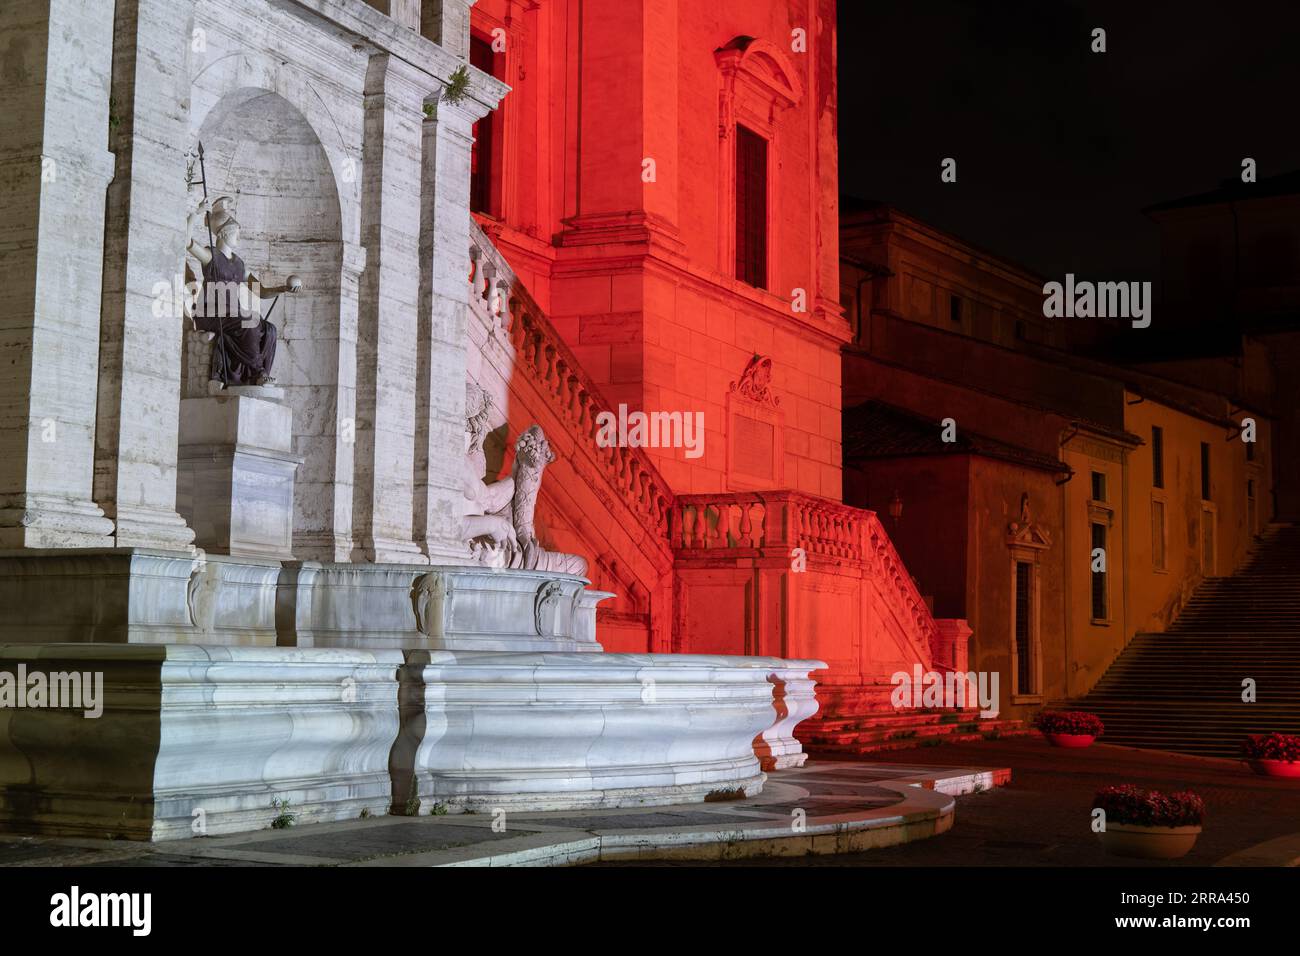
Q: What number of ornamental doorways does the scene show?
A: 1